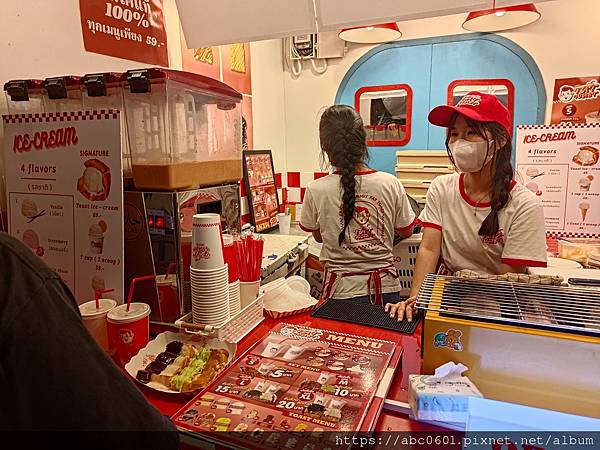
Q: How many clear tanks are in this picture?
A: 4